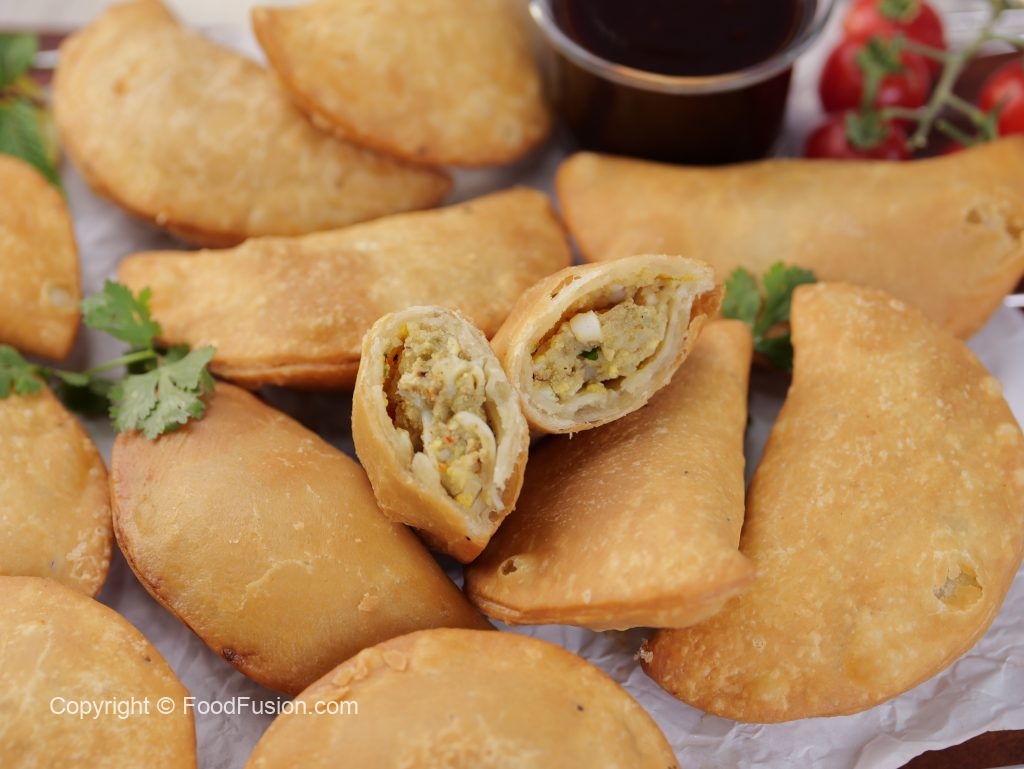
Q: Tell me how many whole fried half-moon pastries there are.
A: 11